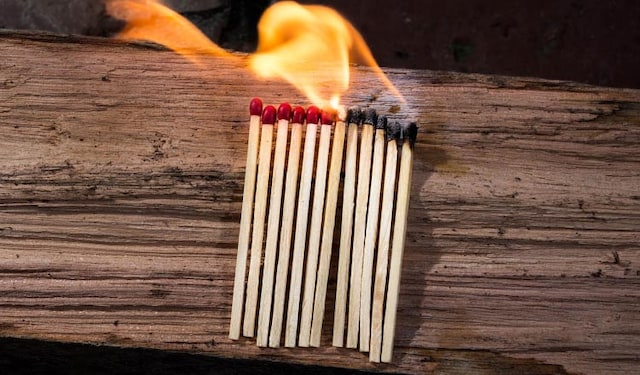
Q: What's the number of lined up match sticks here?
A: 12